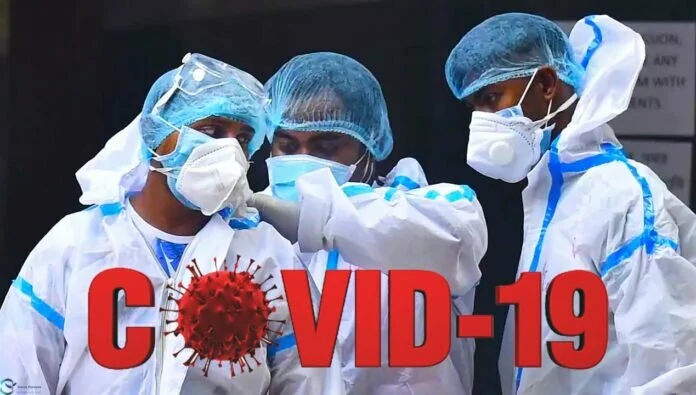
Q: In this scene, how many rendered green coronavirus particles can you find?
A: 0